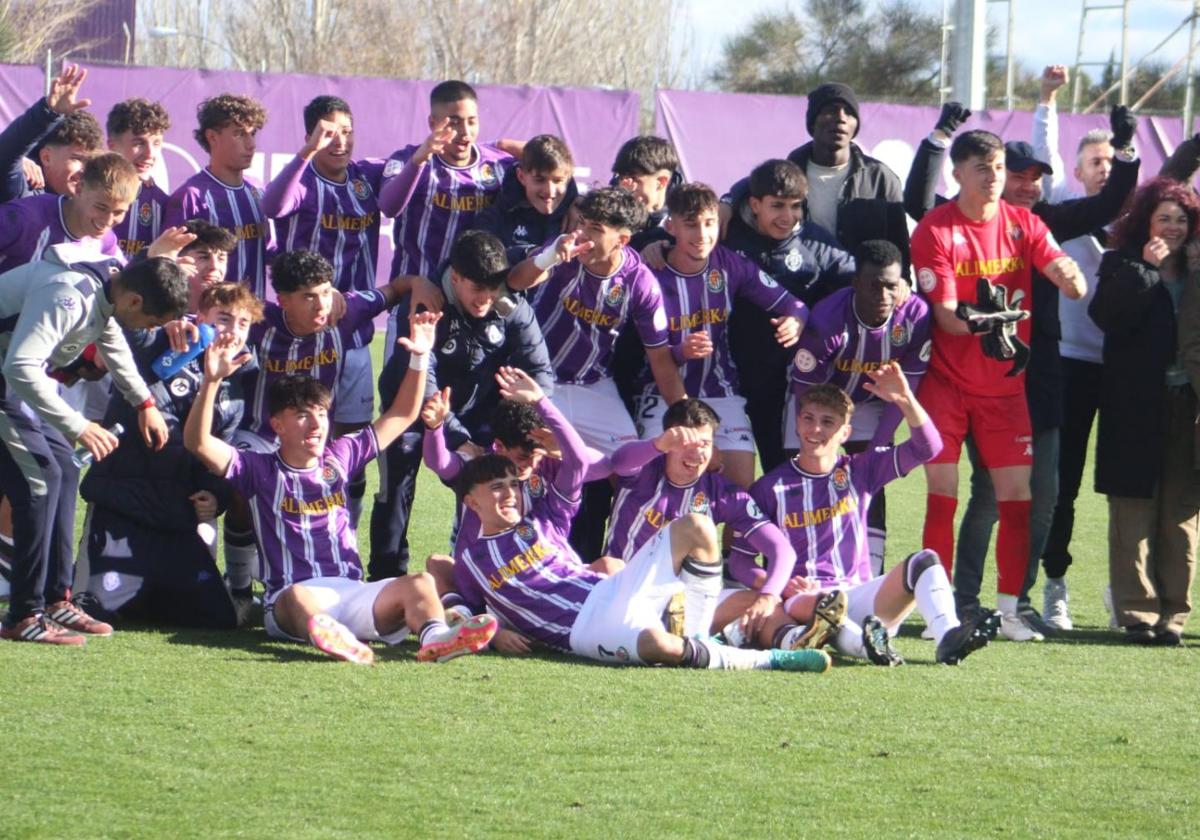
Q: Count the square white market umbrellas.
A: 0